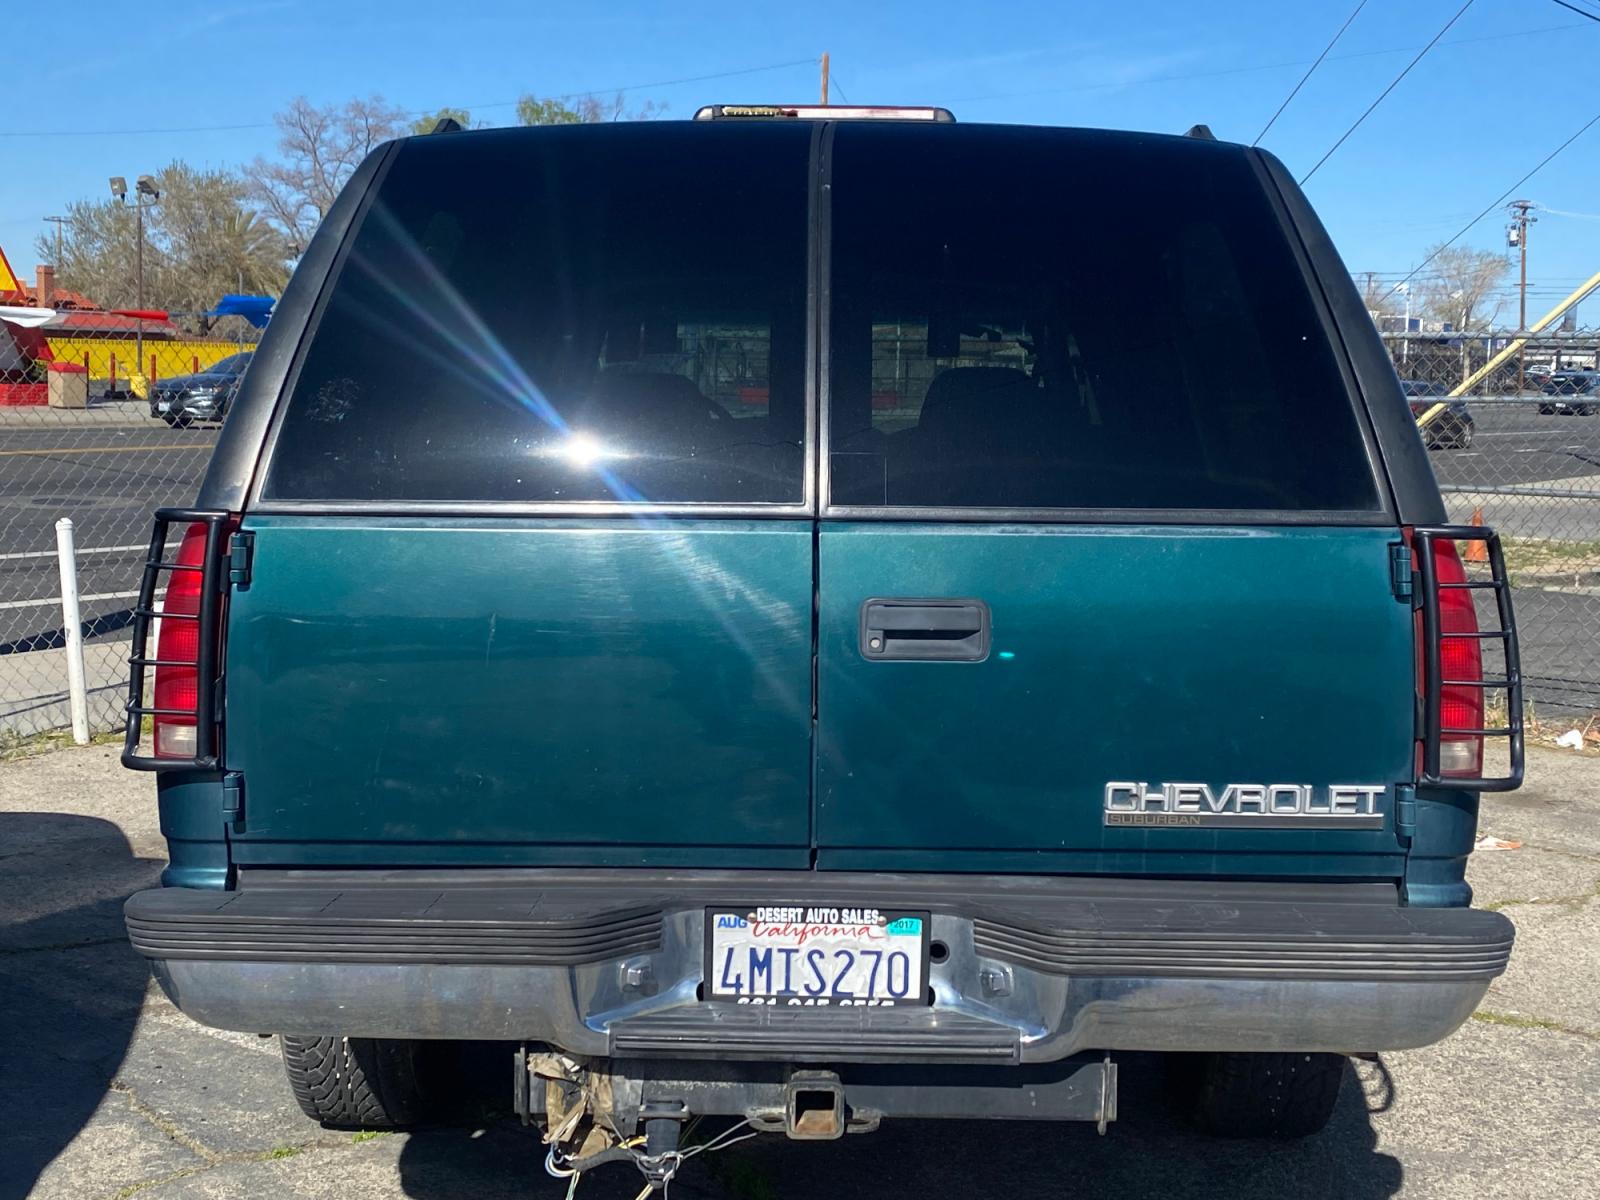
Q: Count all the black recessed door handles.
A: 1